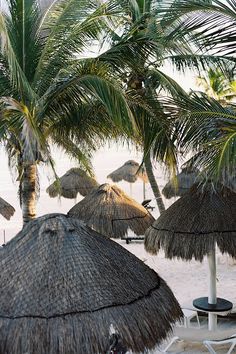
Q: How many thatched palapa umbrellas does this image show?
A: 7